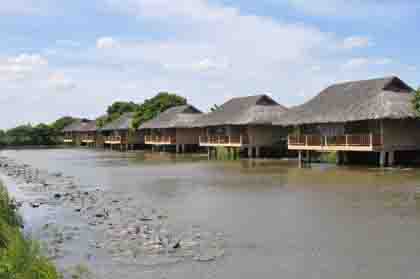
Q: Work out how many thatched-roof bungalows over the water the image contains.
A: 6